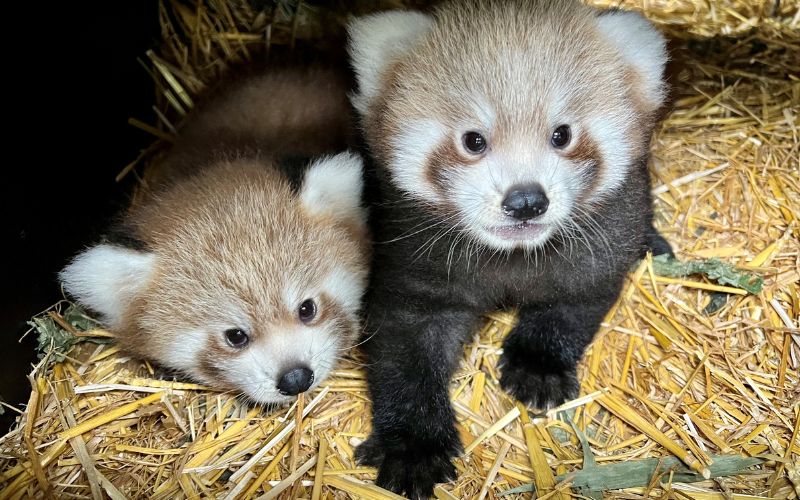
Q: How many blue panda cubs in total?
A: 0